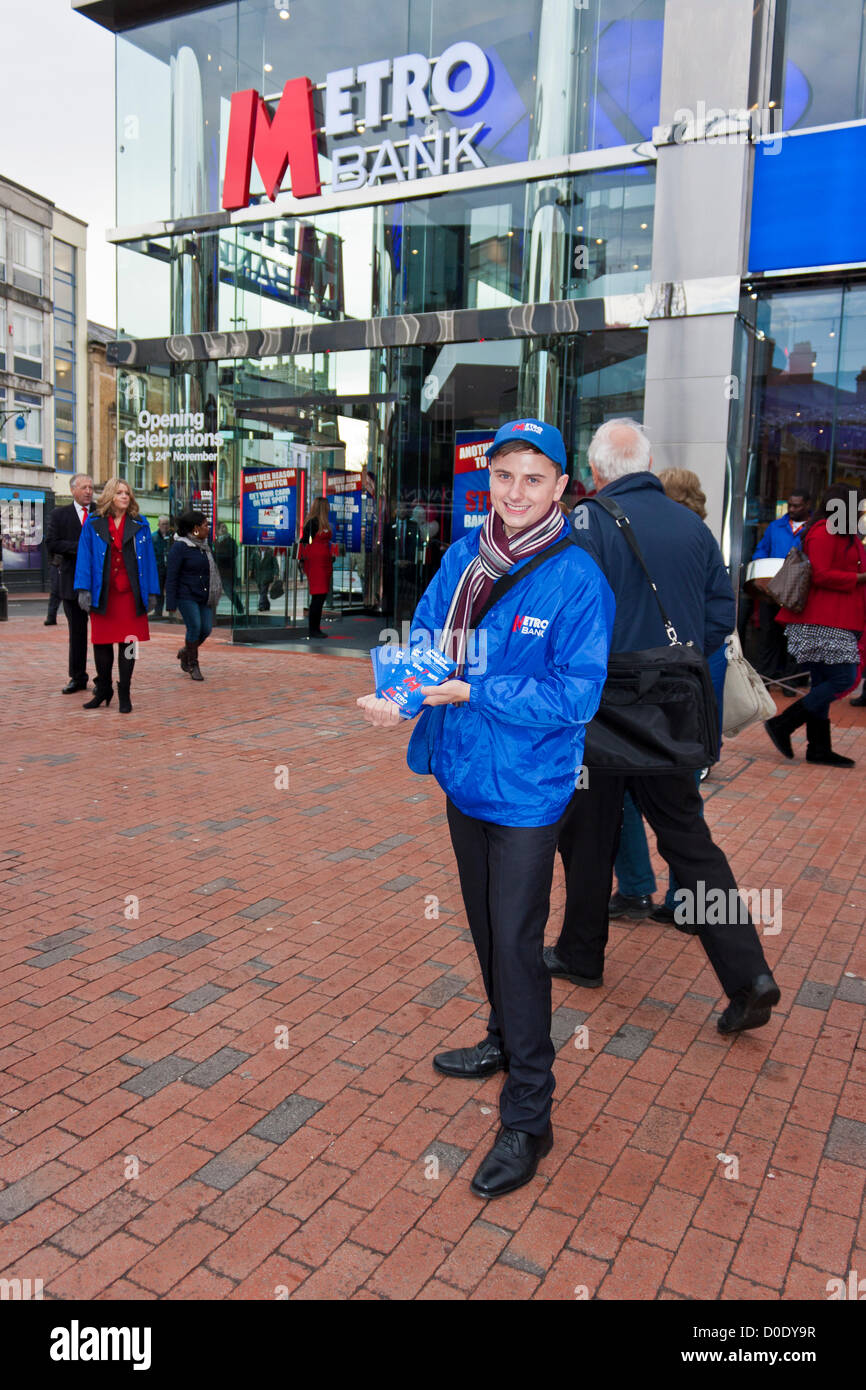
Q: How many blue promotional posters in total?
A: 3